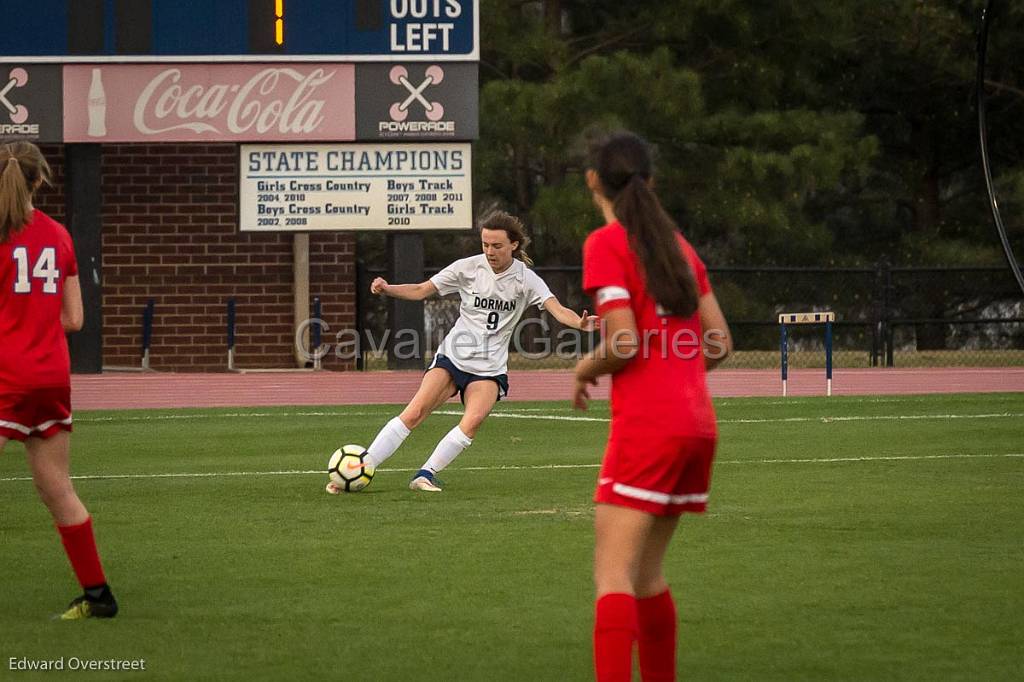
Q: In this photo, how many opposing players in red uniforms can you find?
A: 2